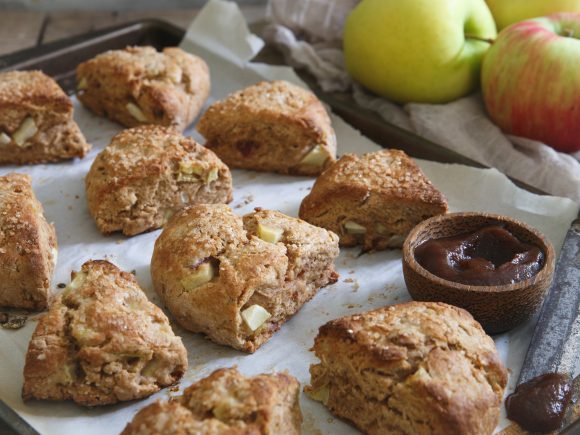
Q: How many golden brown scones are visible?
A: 10